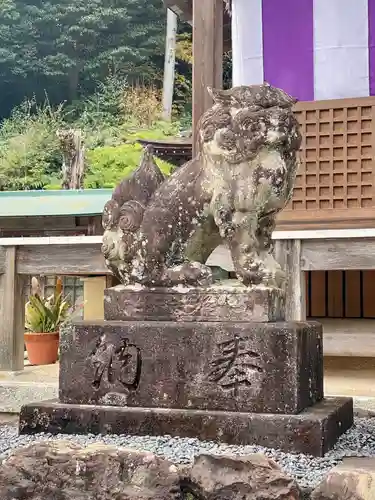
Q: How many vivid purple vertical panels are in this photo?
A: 2